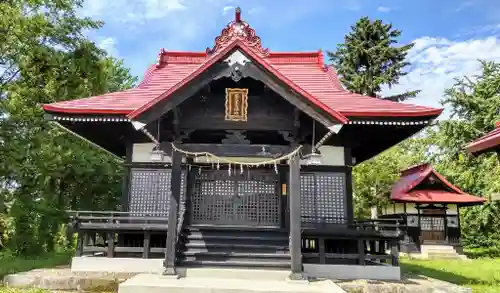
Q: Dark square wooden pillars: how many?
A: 2